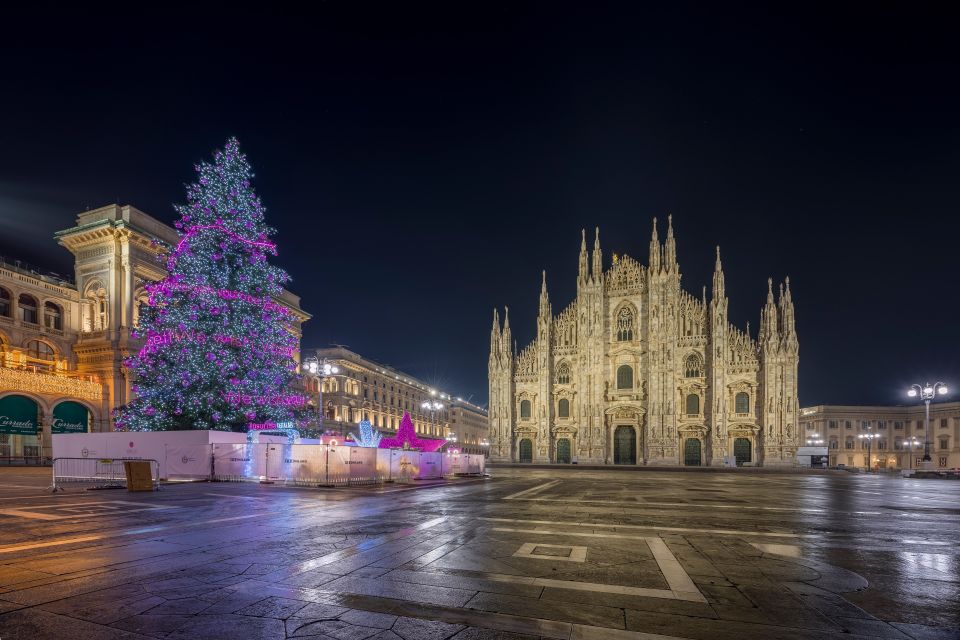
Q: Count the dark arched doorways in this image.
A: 5